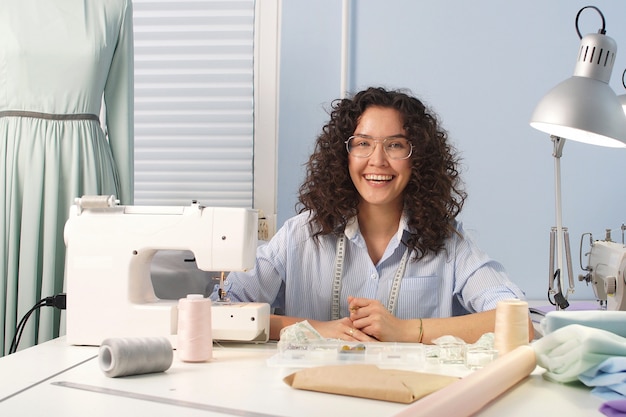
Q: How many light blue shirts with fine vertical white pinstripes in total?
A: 1